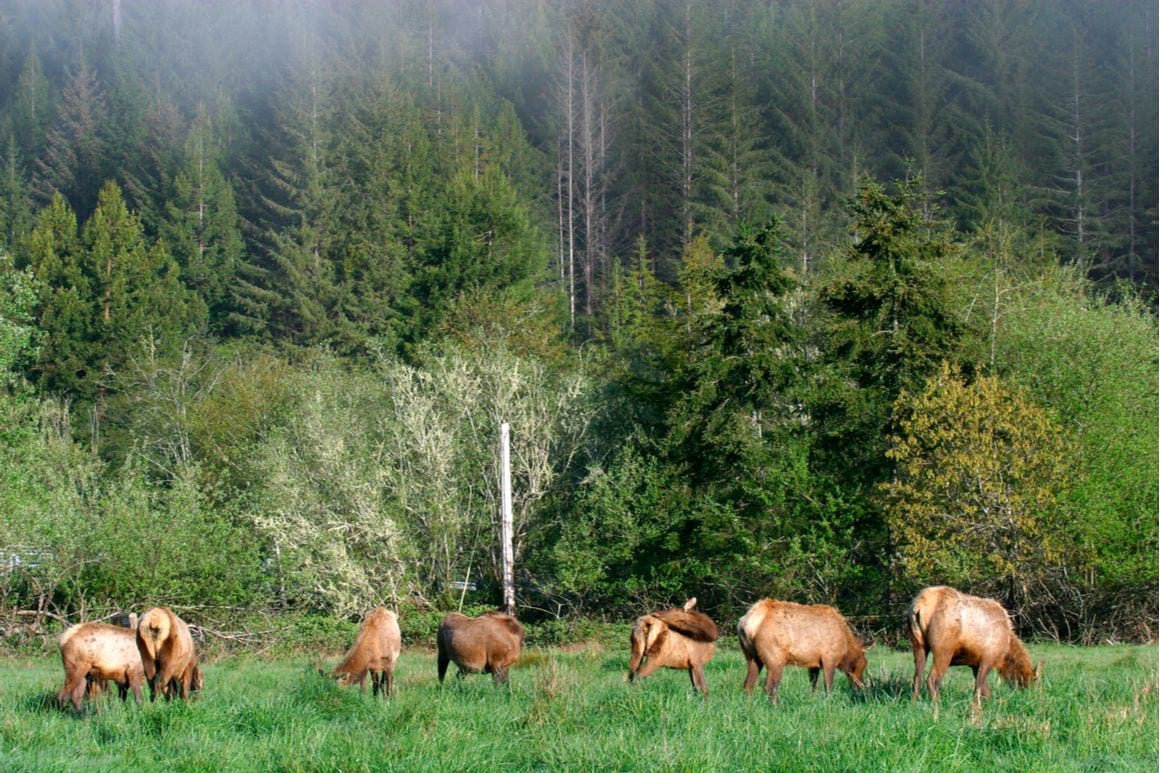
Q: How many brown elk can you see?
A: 7